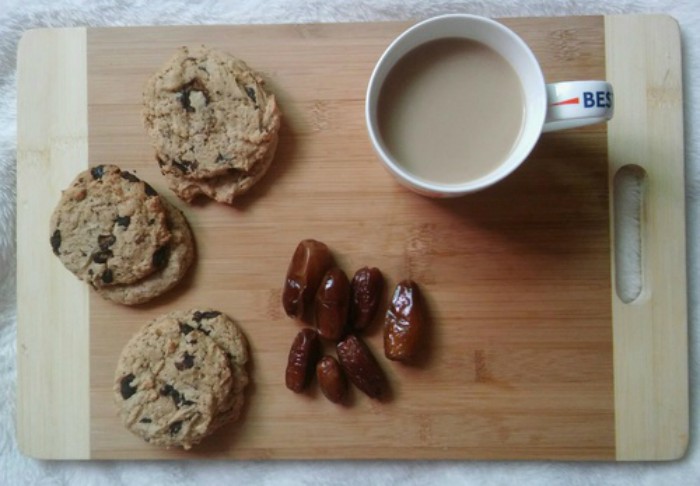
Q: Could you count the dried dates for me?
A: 7